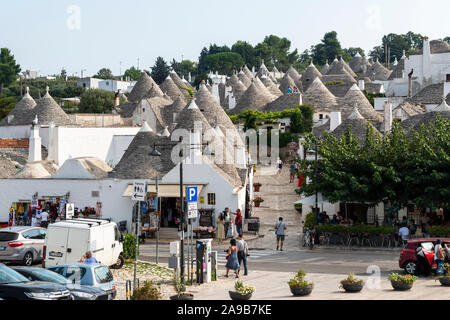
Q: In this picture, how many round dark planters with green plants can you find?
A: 6